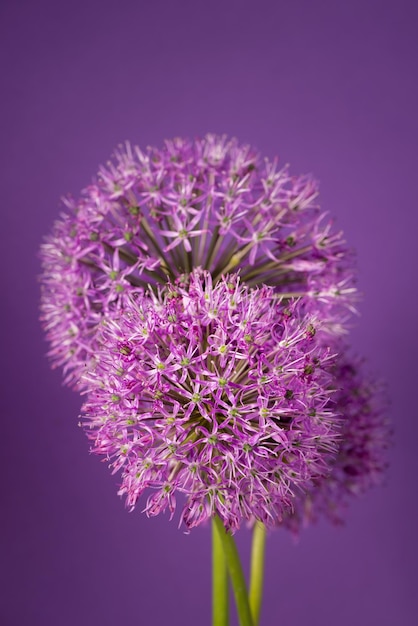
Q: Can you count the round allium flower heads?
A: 3